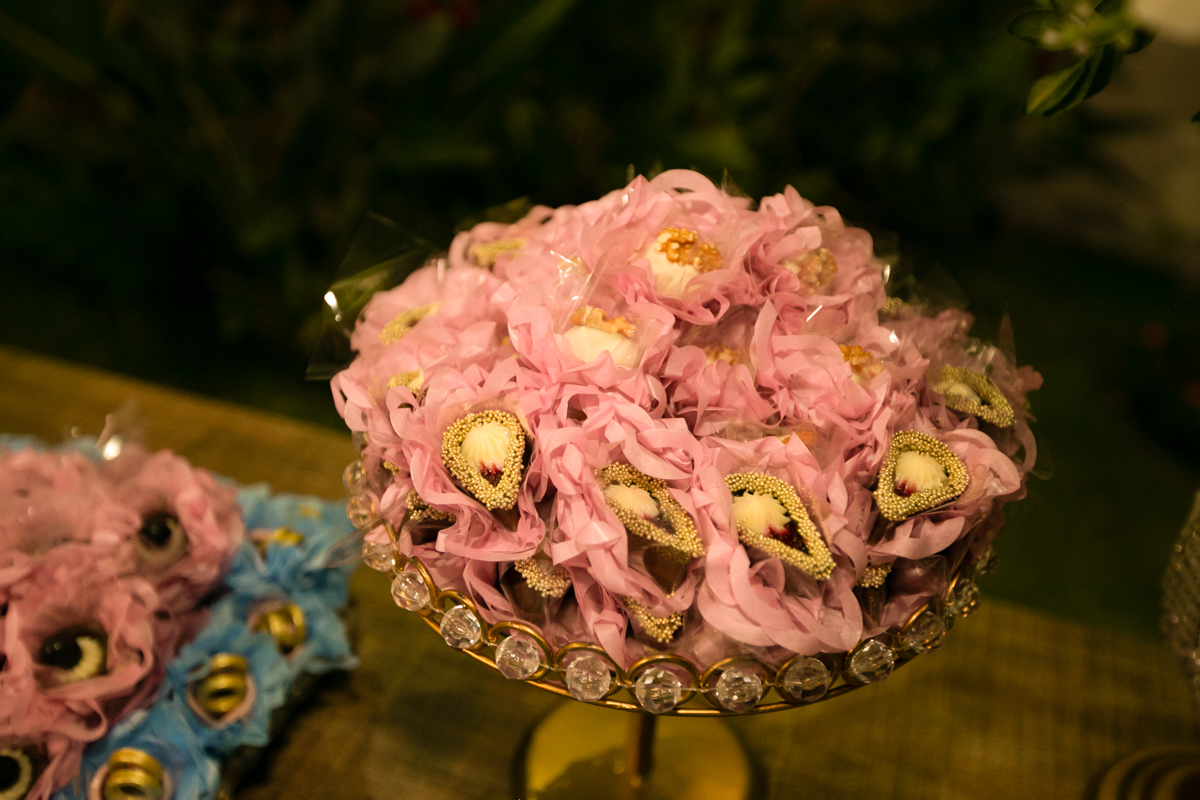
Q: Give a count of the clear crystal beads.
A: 15